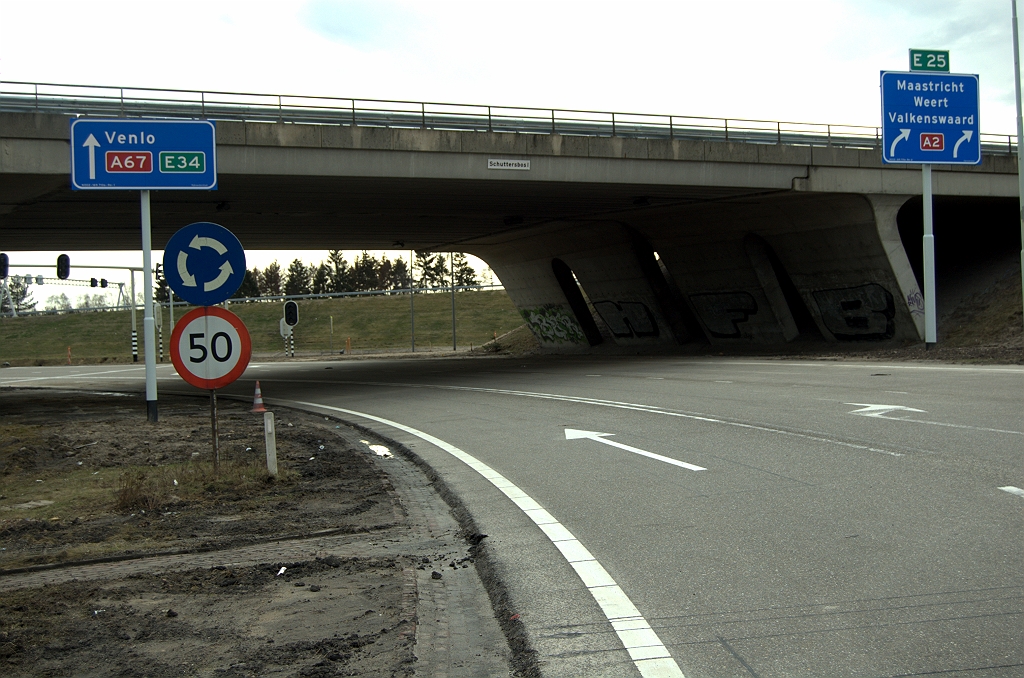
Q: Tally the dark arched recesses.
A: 3